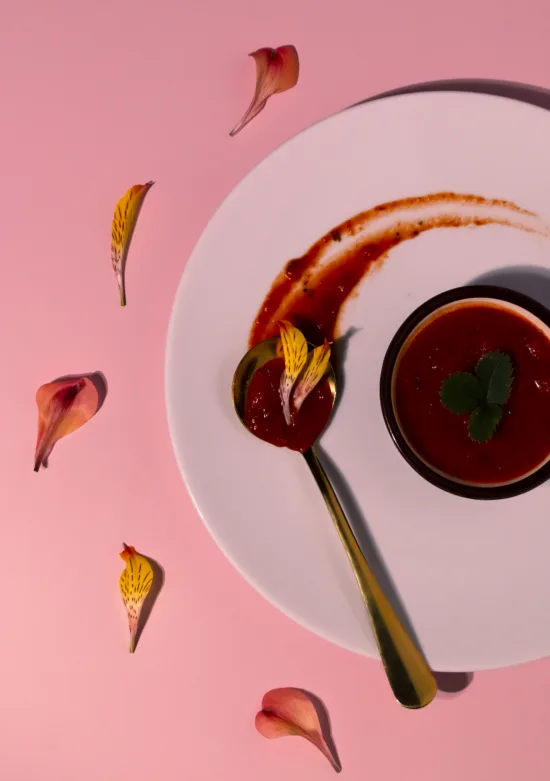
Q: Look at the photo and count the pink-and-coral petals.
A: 3